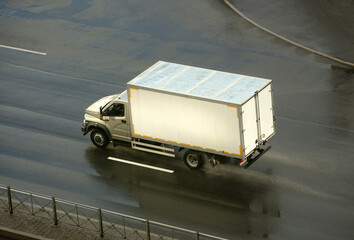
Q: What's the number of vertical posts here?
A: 5